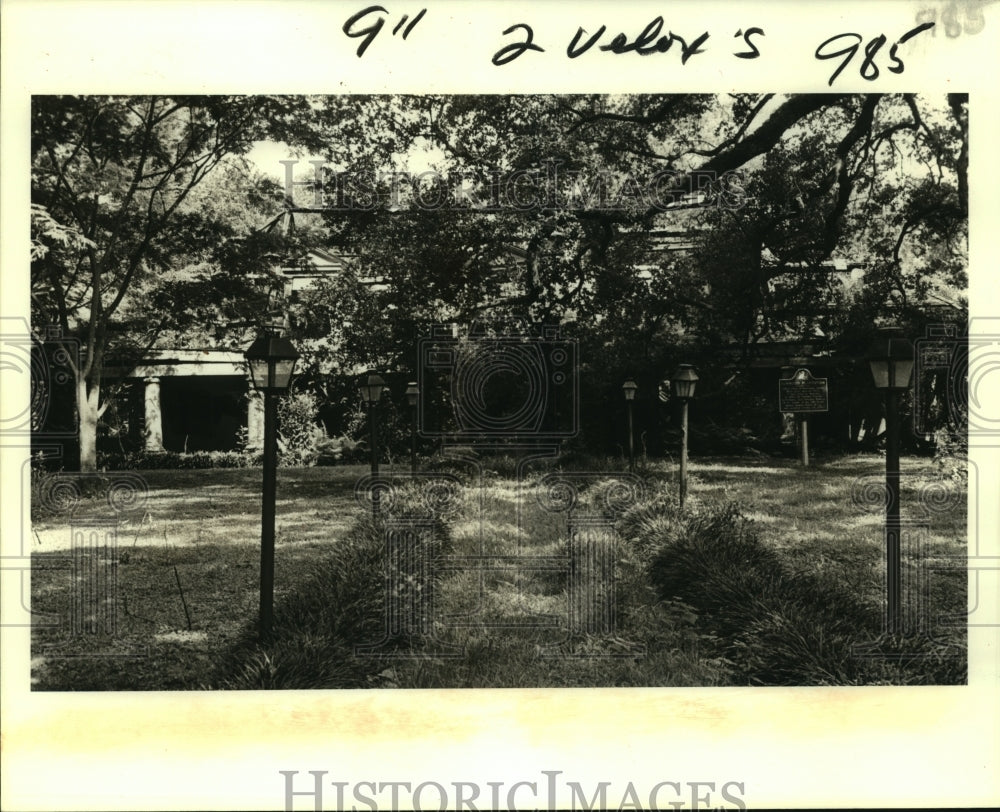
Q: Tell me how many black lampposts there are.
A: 6